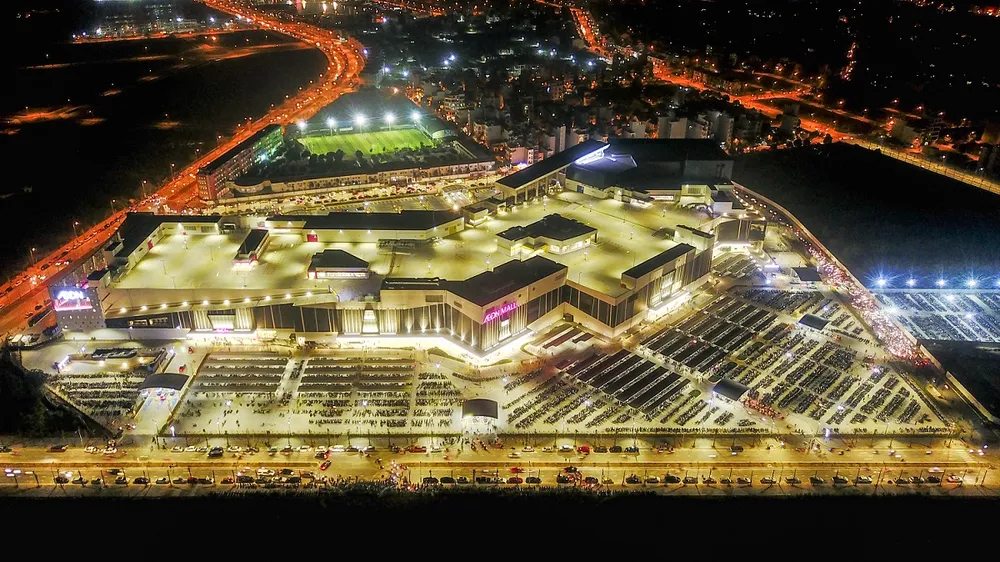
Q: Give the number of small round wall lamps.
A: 10